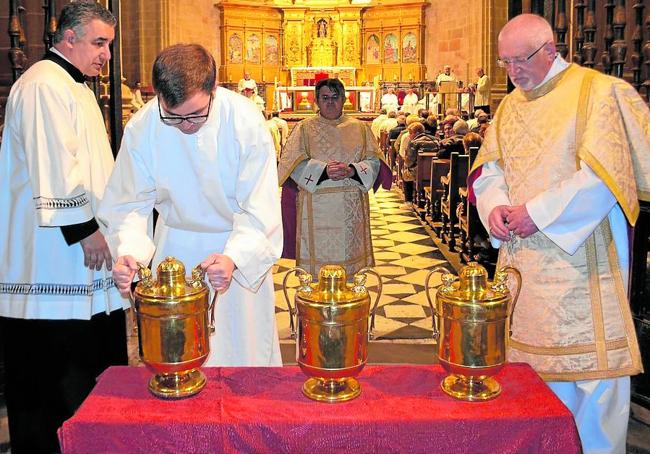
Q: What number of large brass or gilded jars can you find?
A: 3